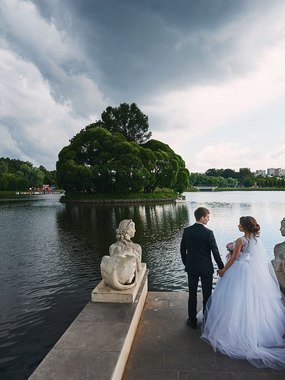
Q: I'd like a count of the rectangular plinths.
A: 1